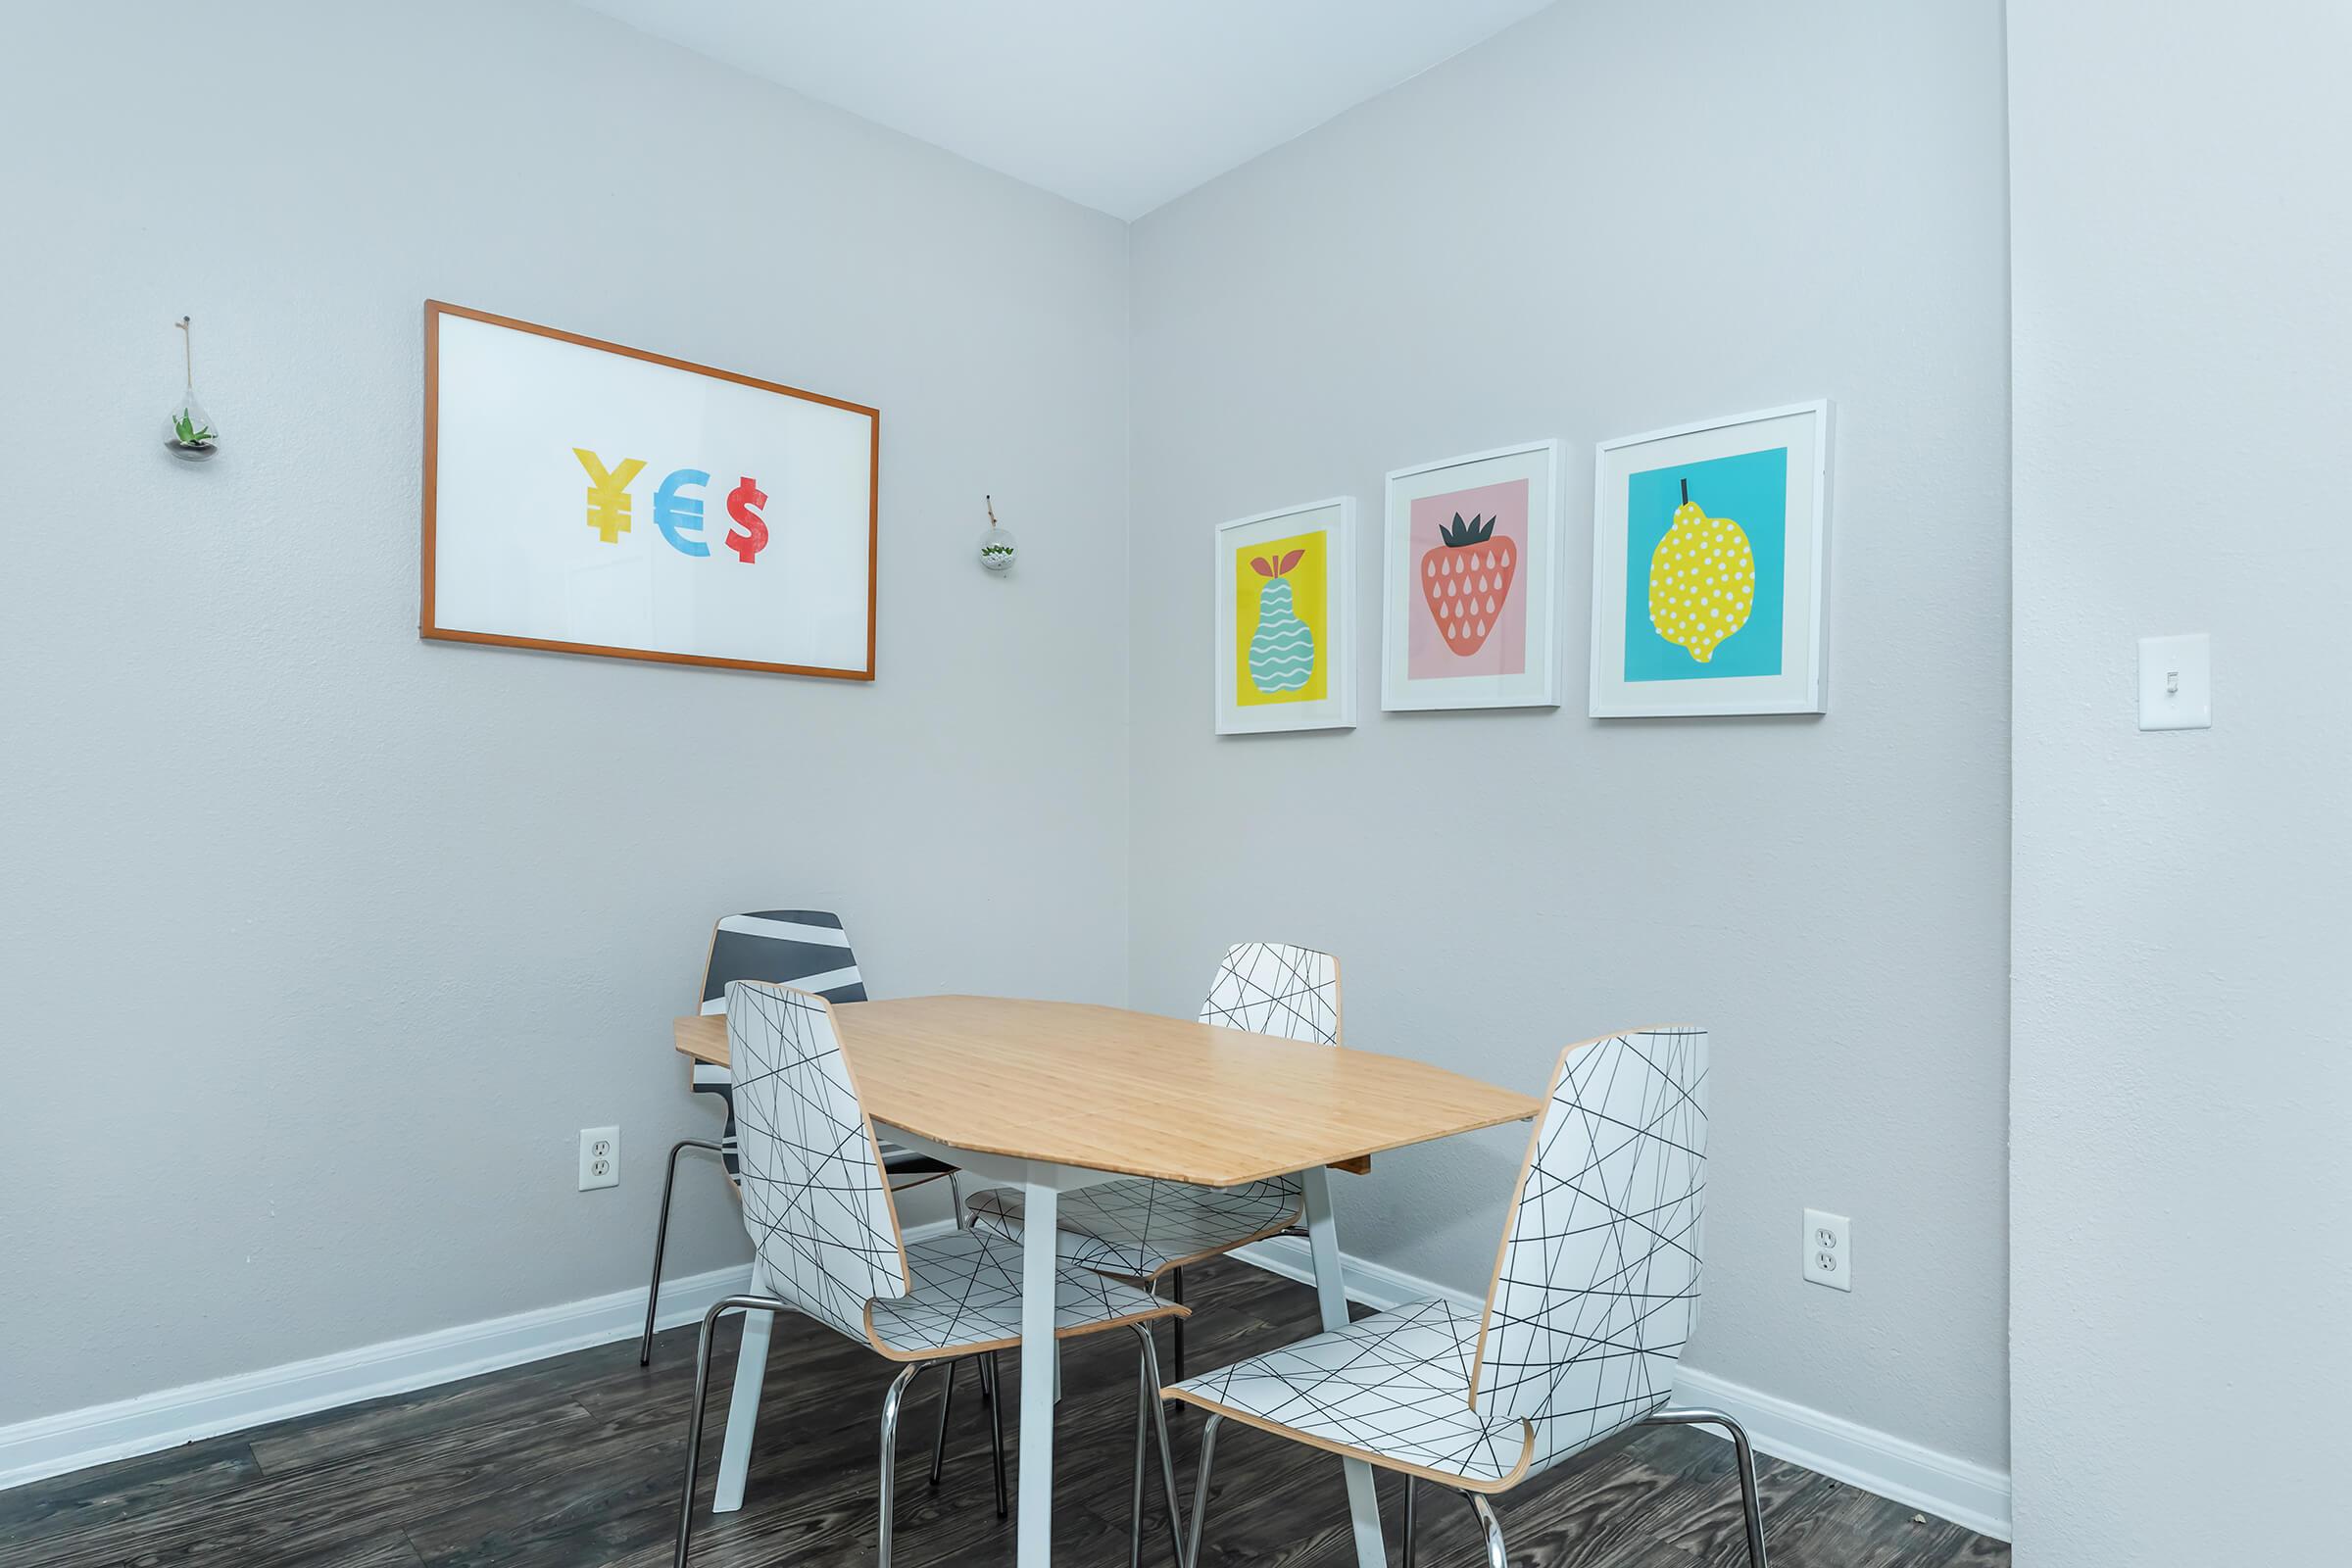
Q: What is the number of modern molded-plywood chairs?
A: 4